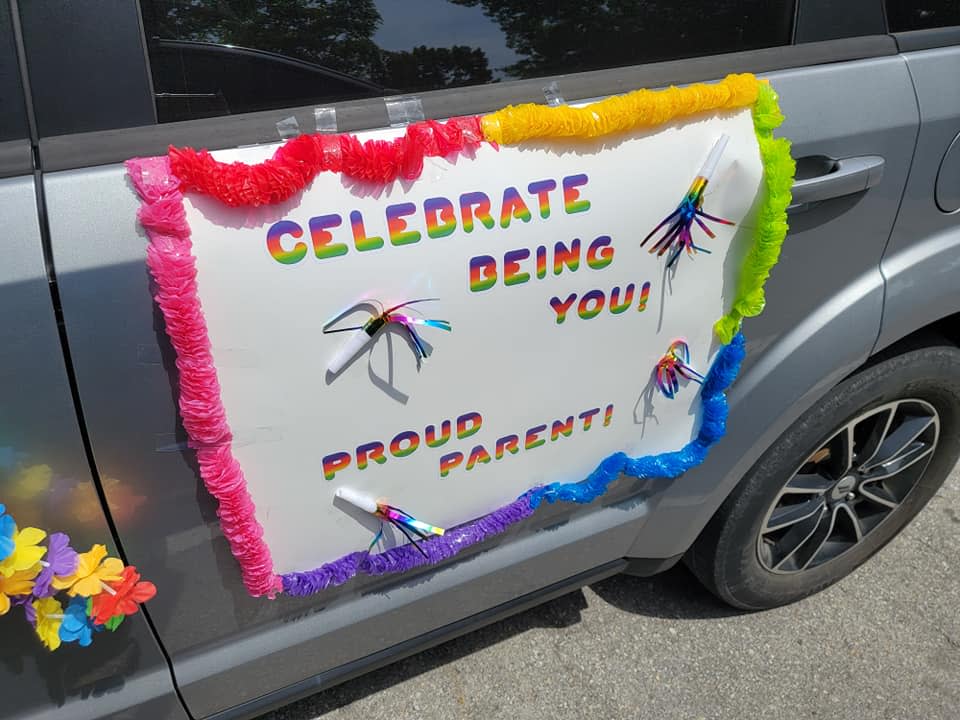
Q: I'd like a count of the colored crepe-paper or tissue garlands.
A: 6